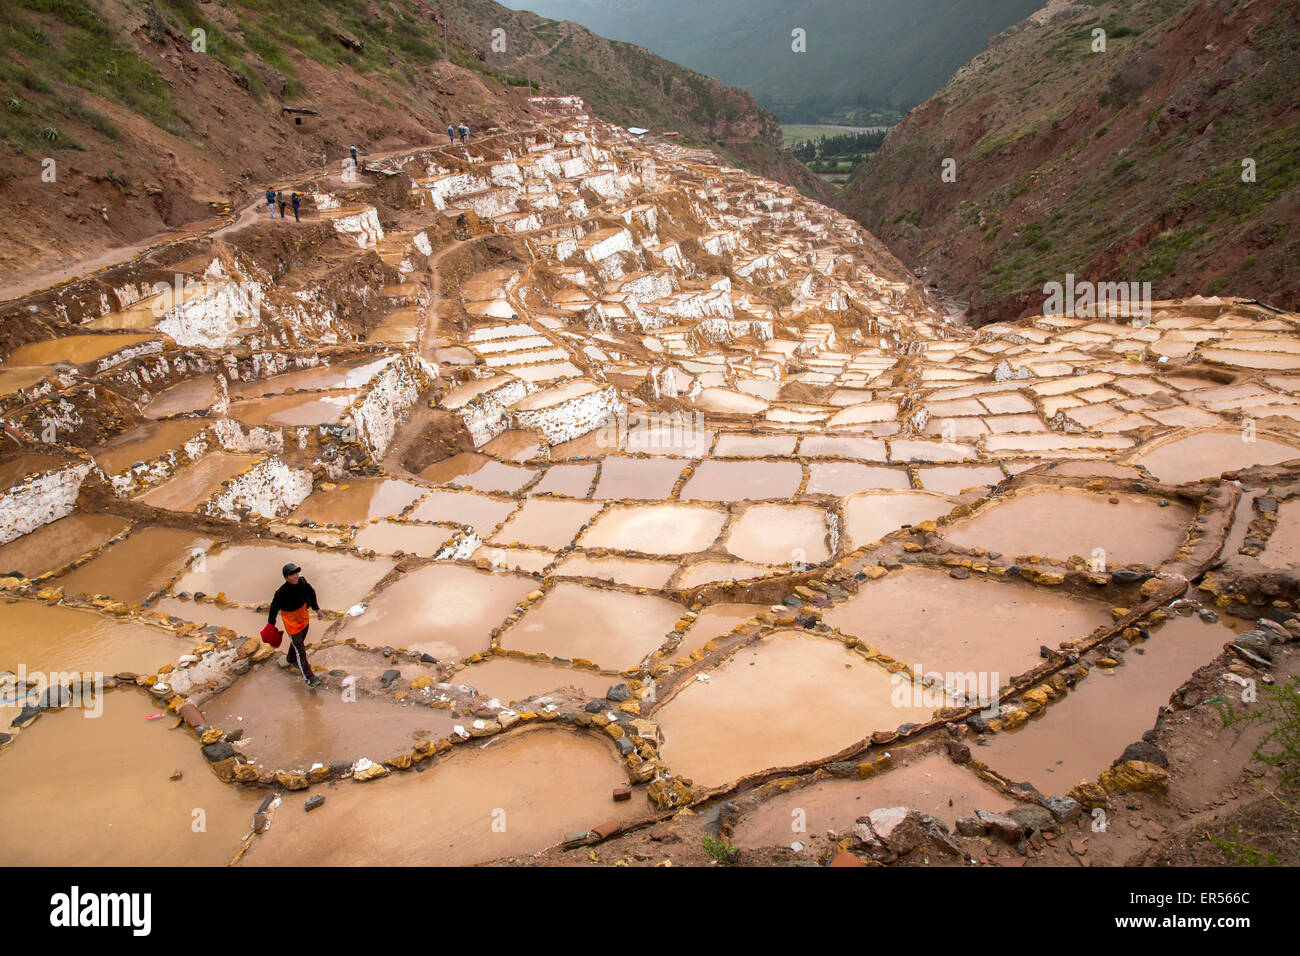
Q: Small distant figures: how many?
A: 7